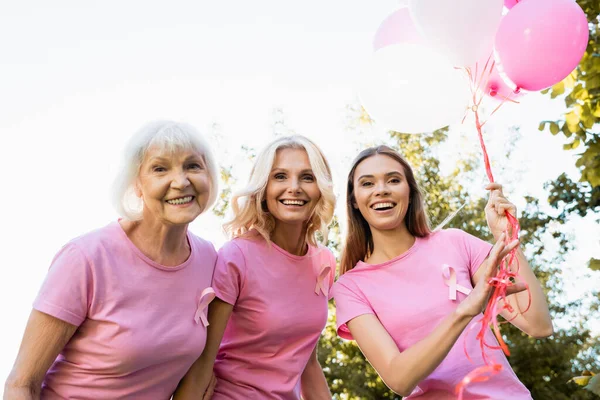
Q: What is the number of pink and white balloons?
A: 6